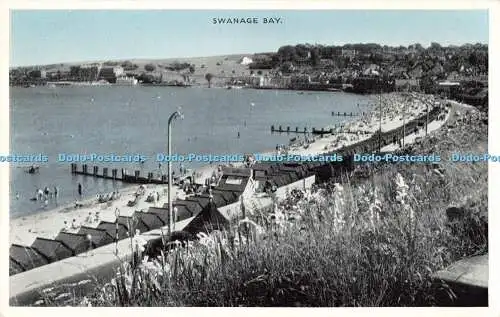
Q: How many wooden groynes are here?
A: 3